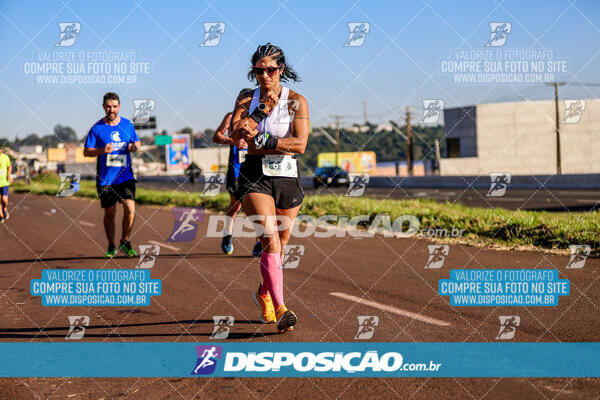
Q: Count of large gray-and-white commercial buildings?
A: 1